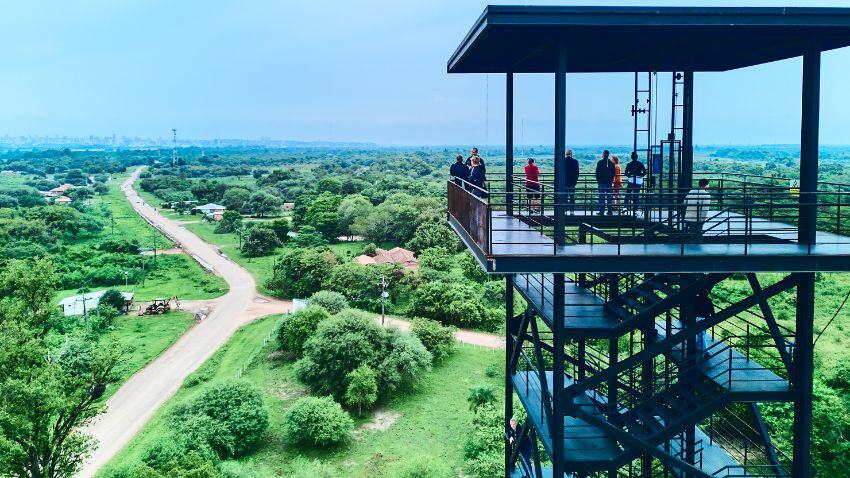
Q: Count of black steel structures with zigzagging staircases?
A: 1